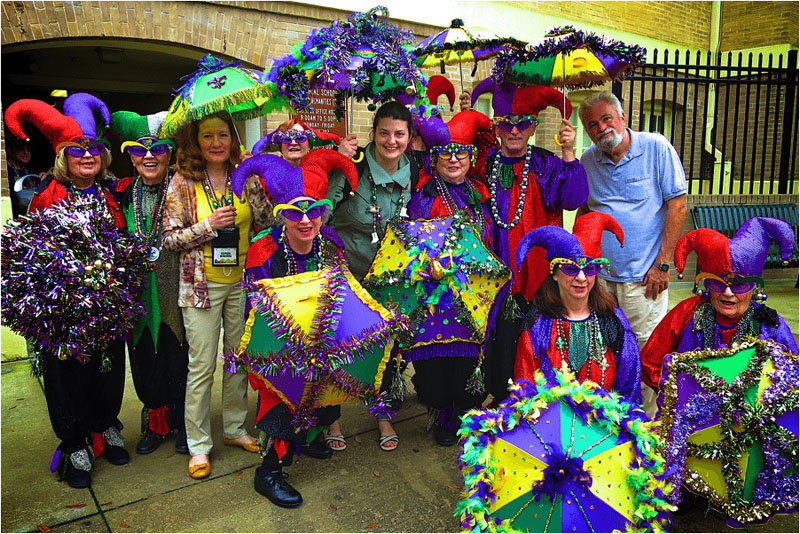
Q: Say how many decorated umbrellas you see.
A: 9